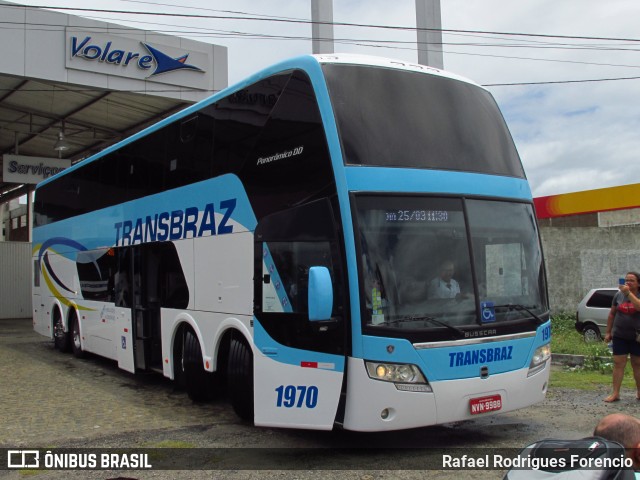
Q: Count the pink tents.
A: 0